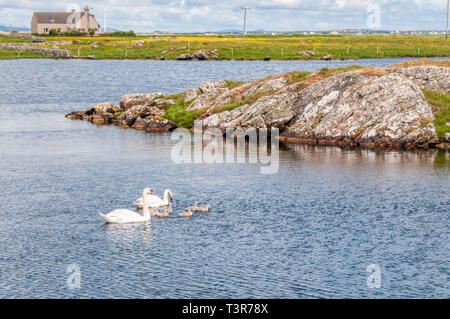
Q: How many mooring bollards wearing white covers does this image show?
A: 0